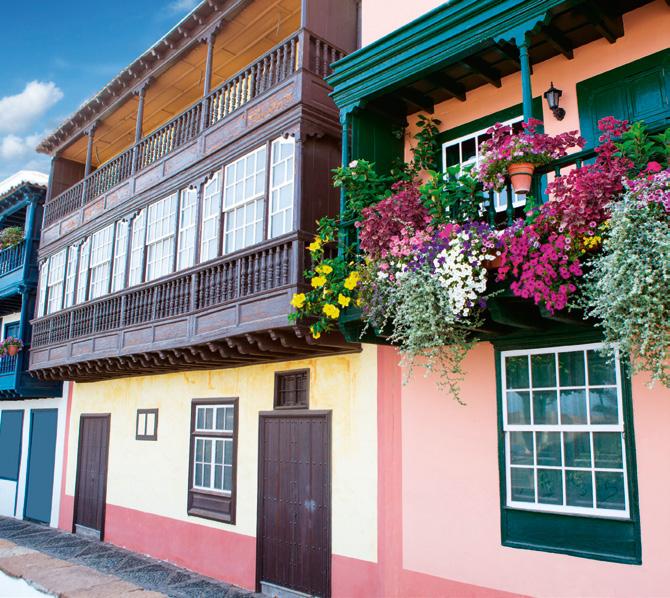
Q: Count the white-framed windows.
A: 15